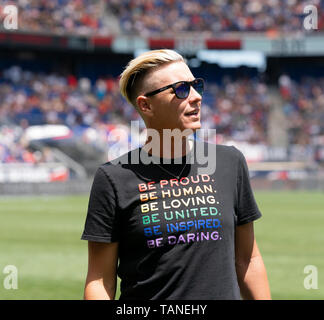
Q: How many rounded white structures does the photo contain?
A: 1